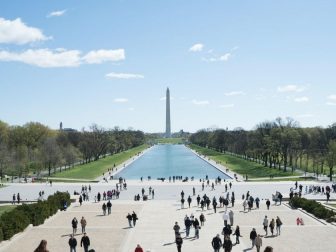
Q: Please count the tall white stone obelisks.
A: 1